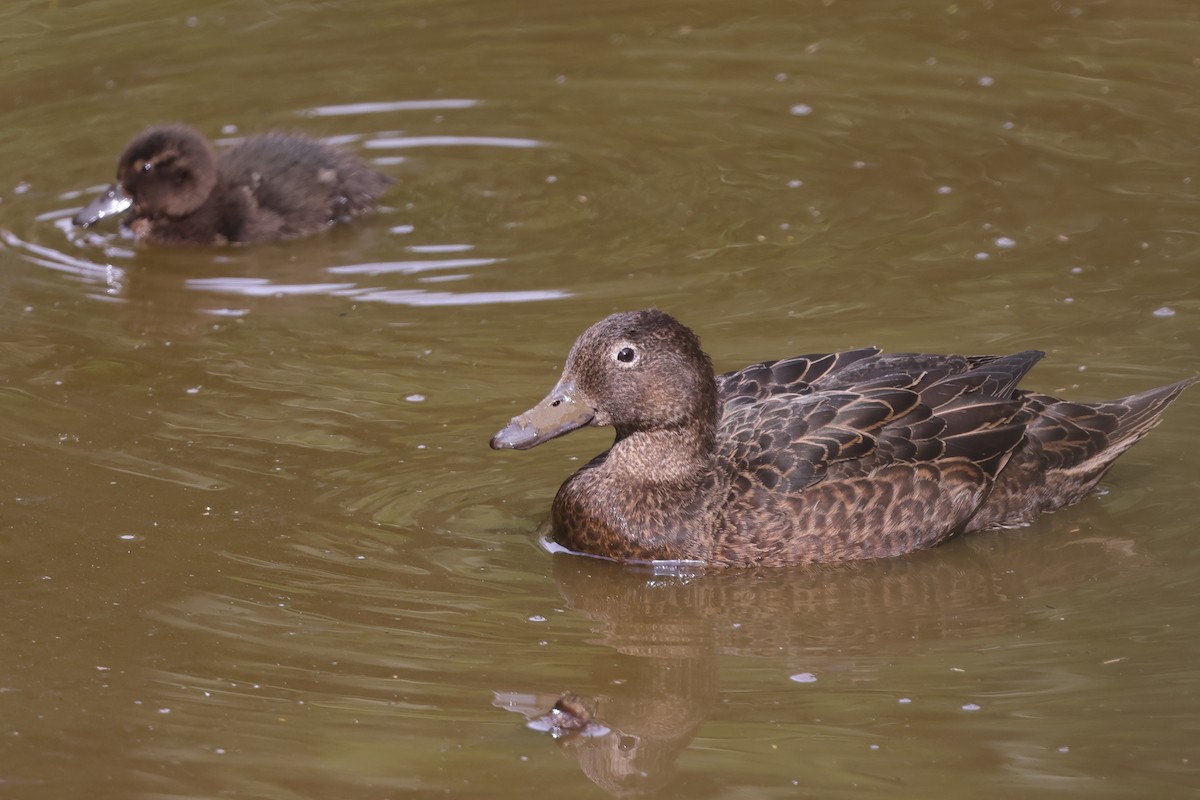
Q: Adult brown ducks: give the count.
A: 1